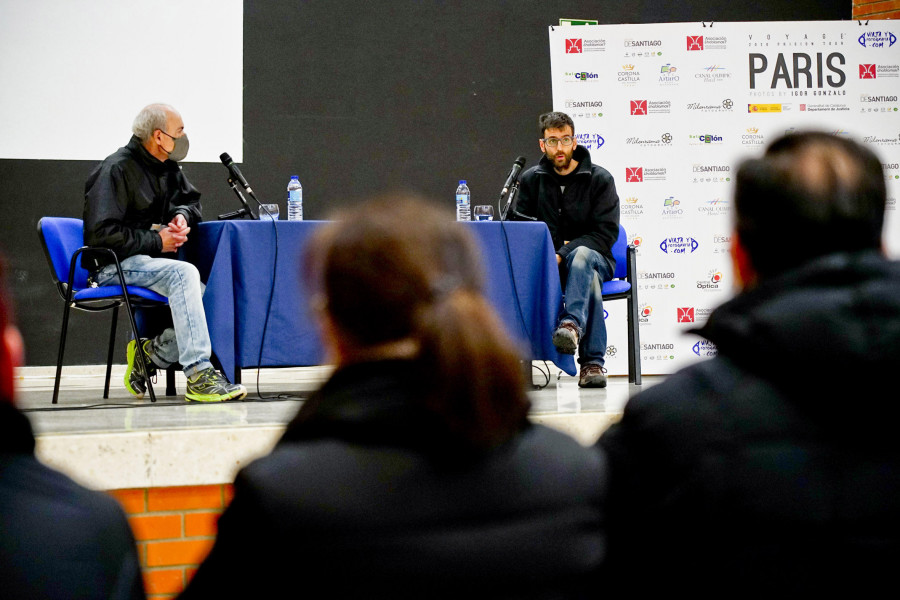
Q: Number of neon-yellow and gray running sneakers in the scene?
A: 2